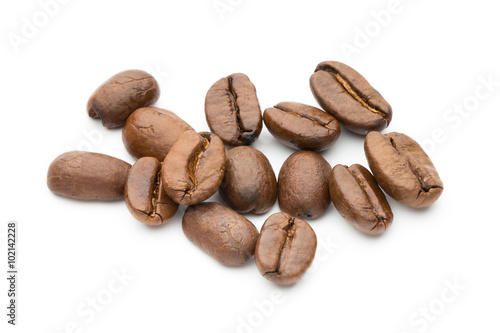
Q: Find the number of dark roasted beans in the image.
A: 14